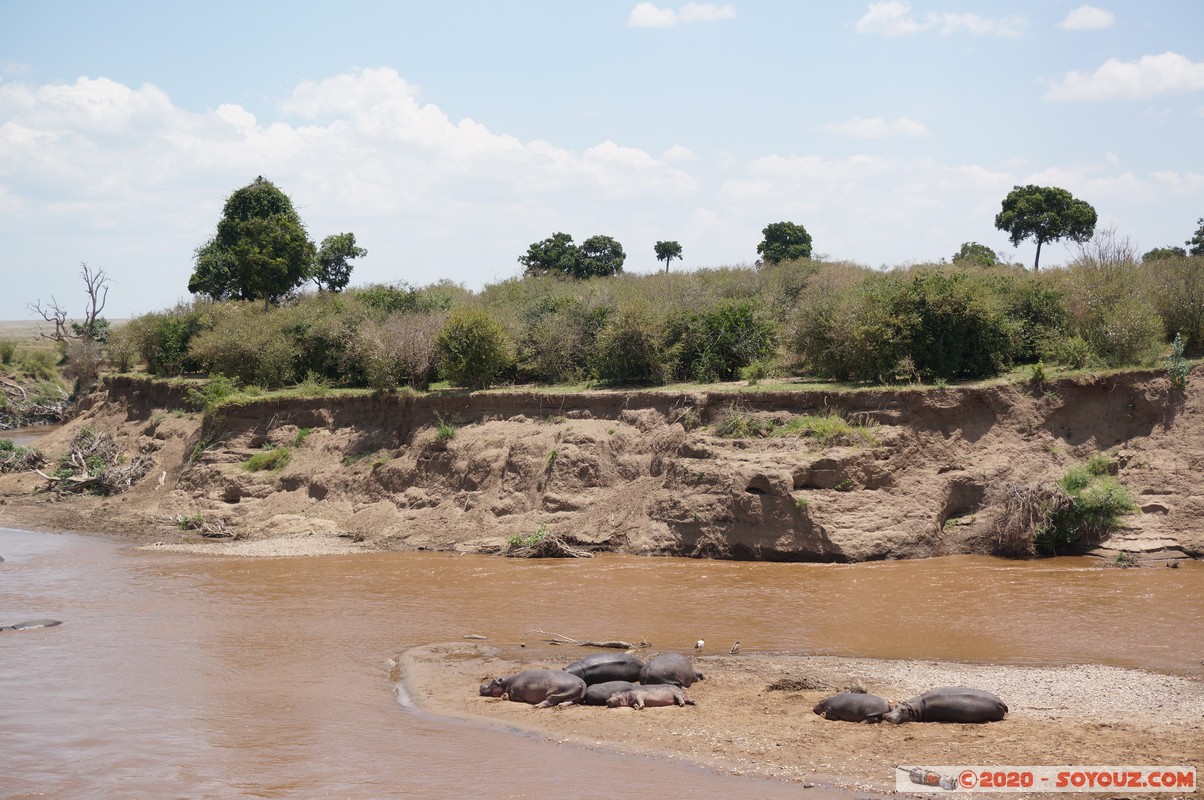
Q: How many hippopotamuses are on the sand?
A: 7